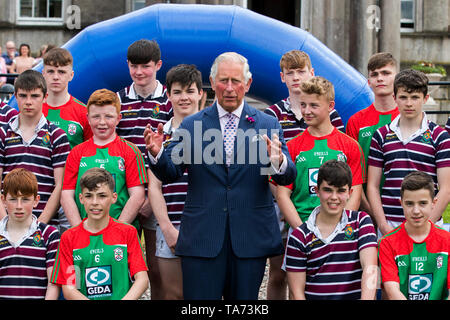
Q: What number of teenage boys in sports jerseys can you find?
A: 13